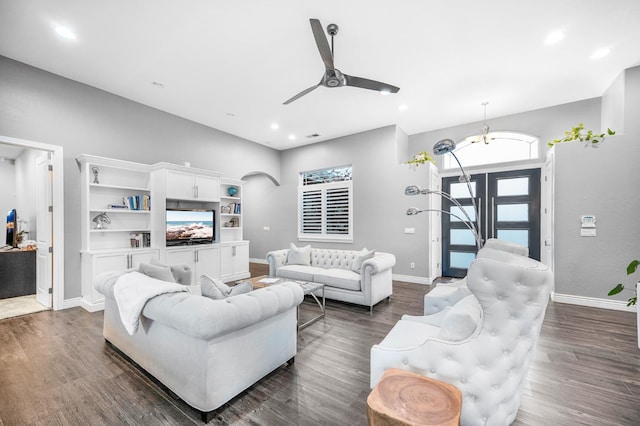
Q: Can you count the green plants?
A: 3